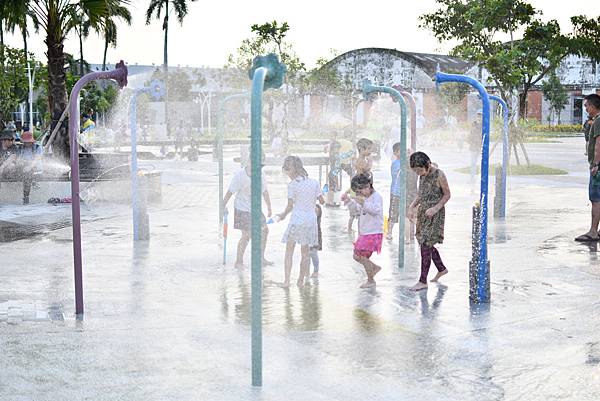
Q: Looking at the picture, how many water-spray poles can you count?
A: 9